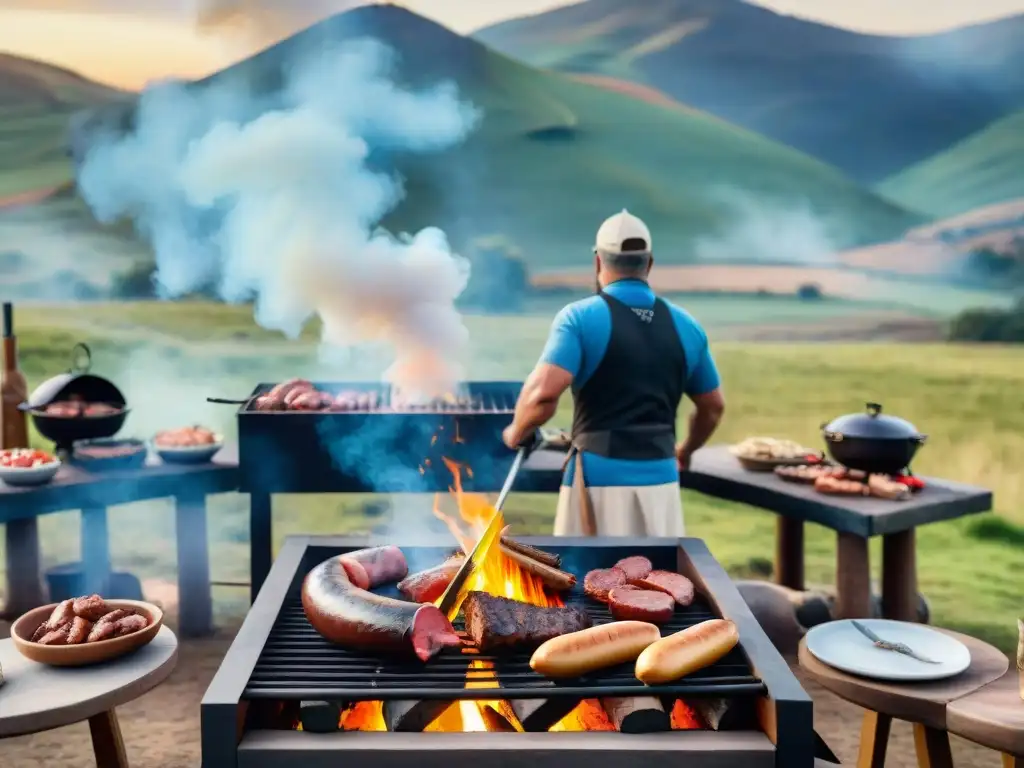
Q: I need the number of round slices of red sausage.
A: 4